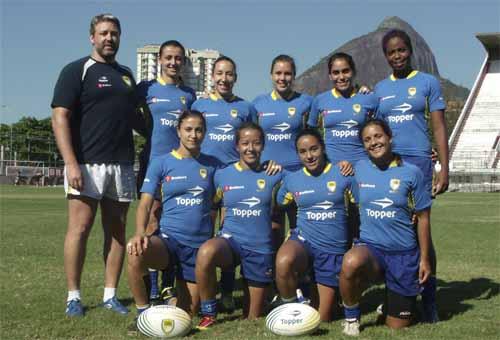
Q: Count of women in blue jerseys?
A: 9